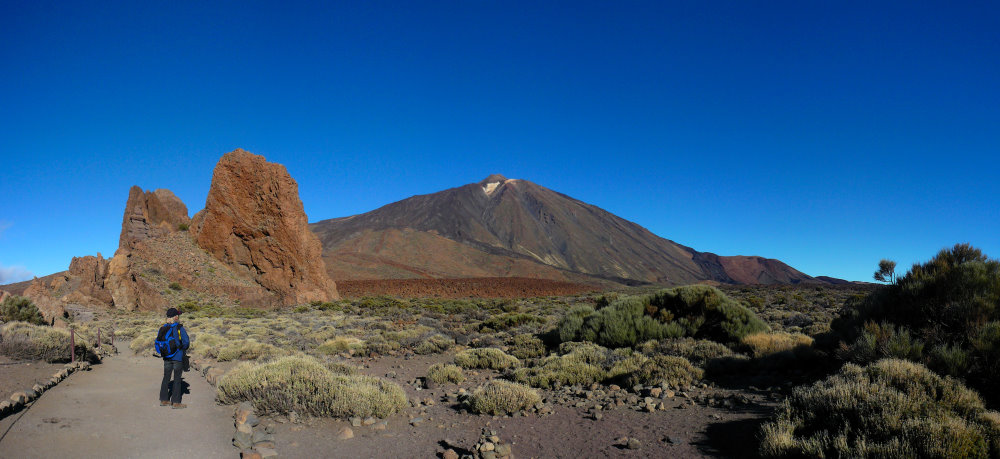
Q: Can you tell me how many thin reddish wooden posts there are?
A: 3